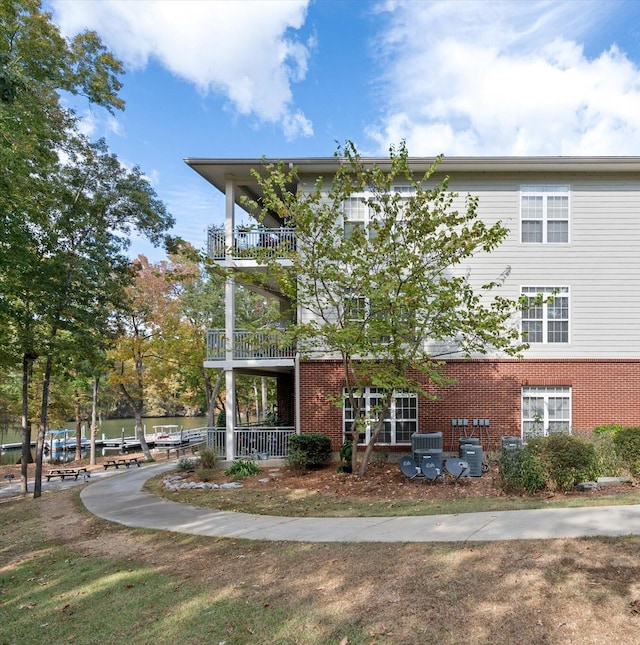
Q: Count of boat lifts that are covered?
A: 2